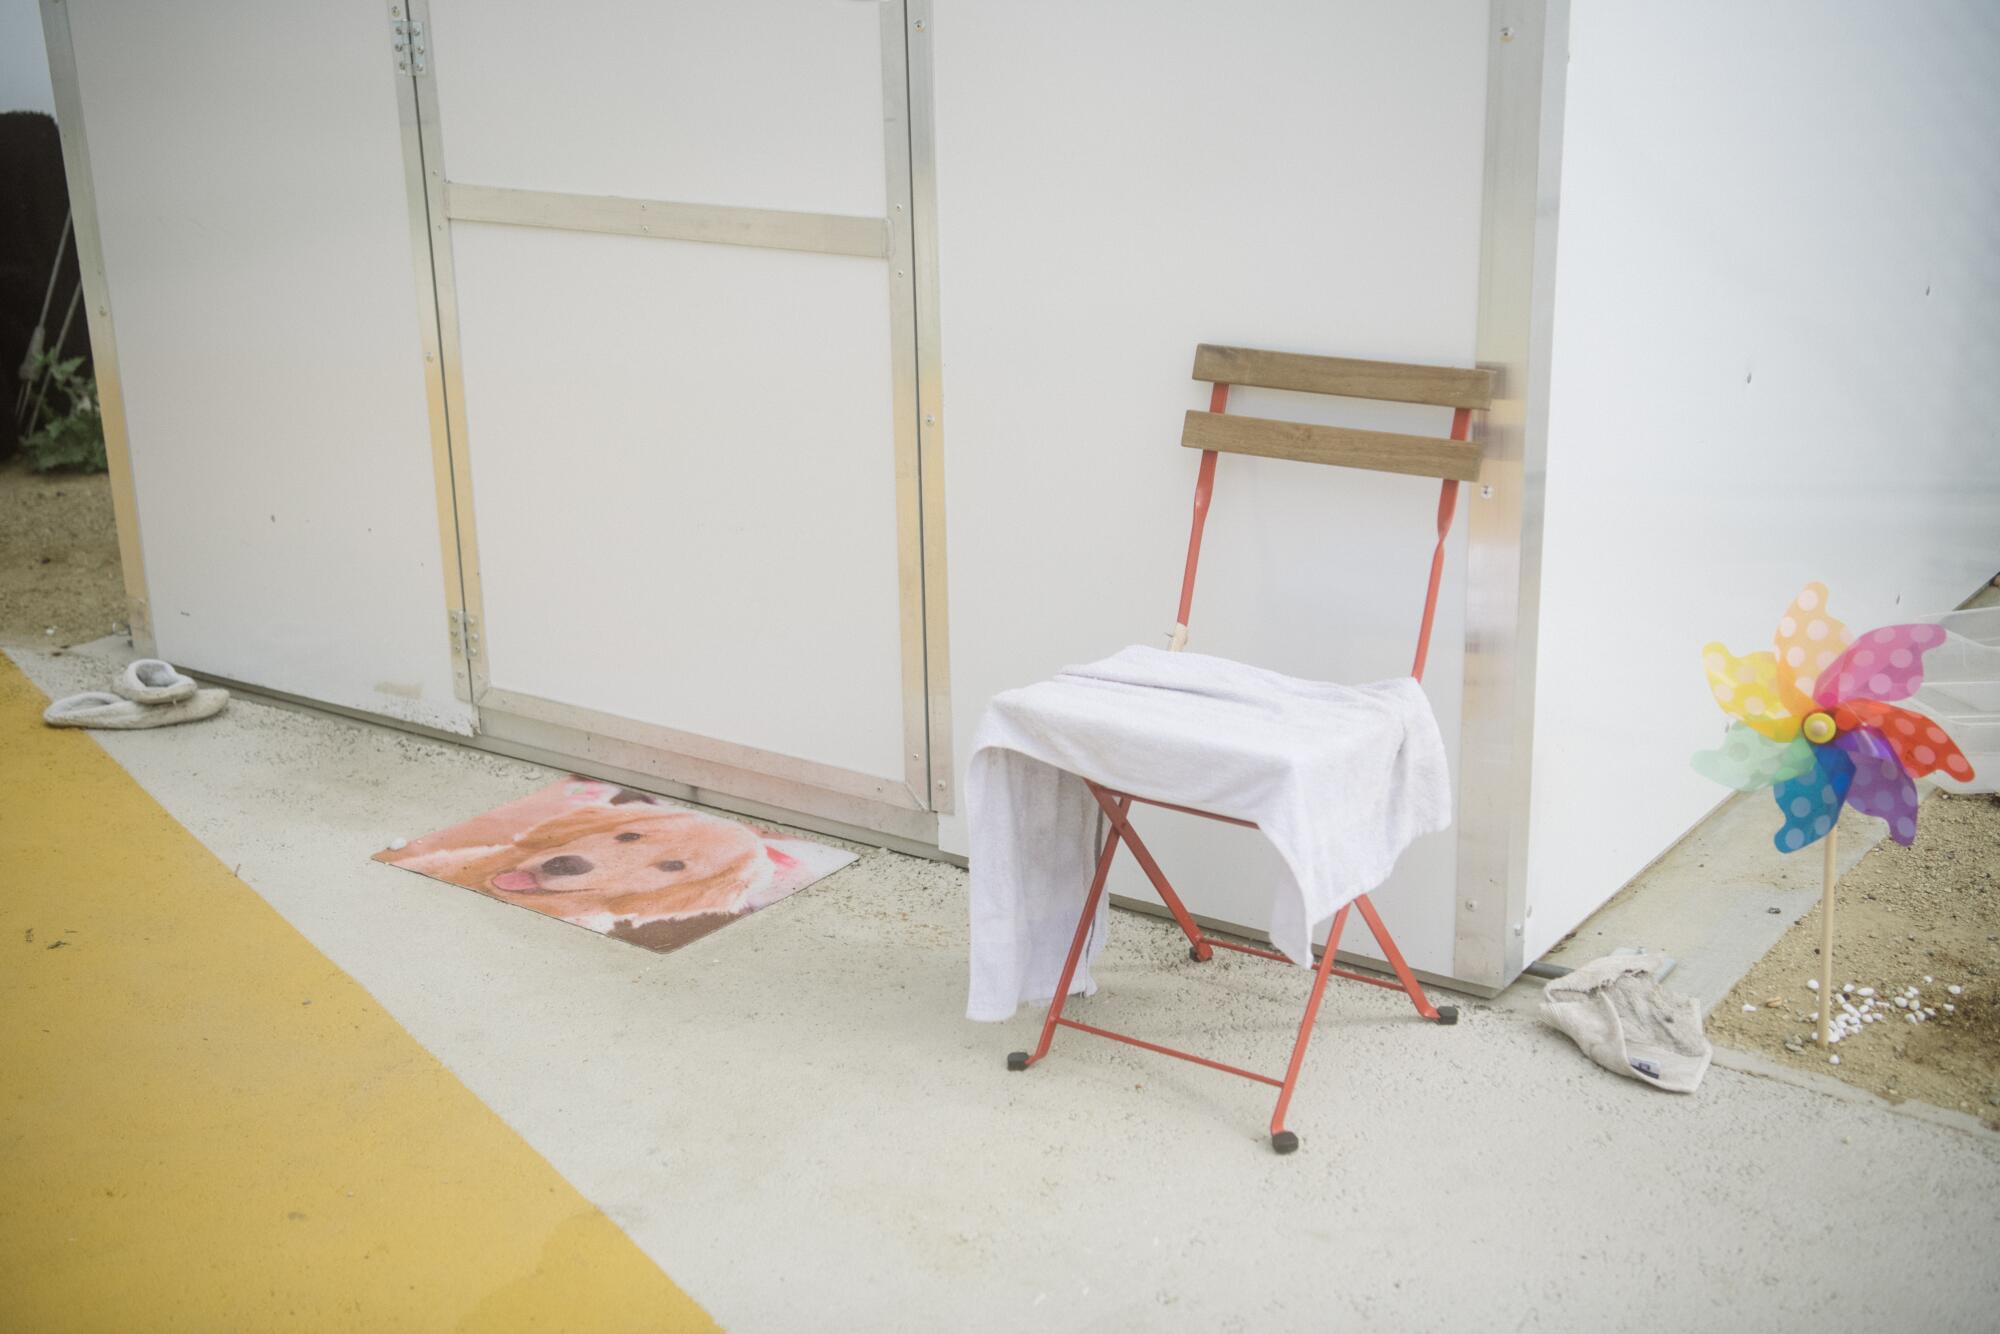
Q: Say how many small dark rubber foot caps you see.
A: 4